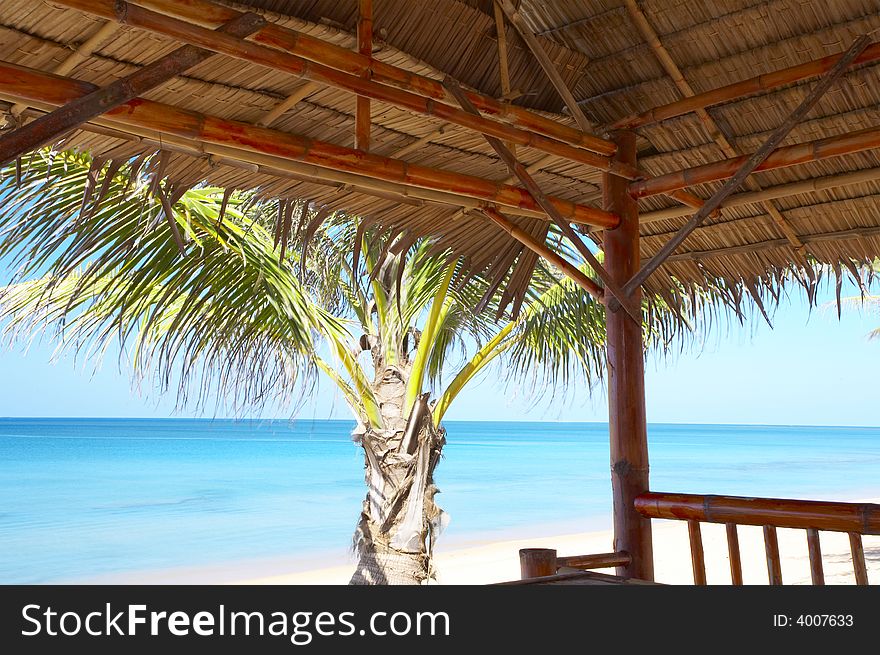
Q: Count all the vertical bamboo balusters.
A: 5